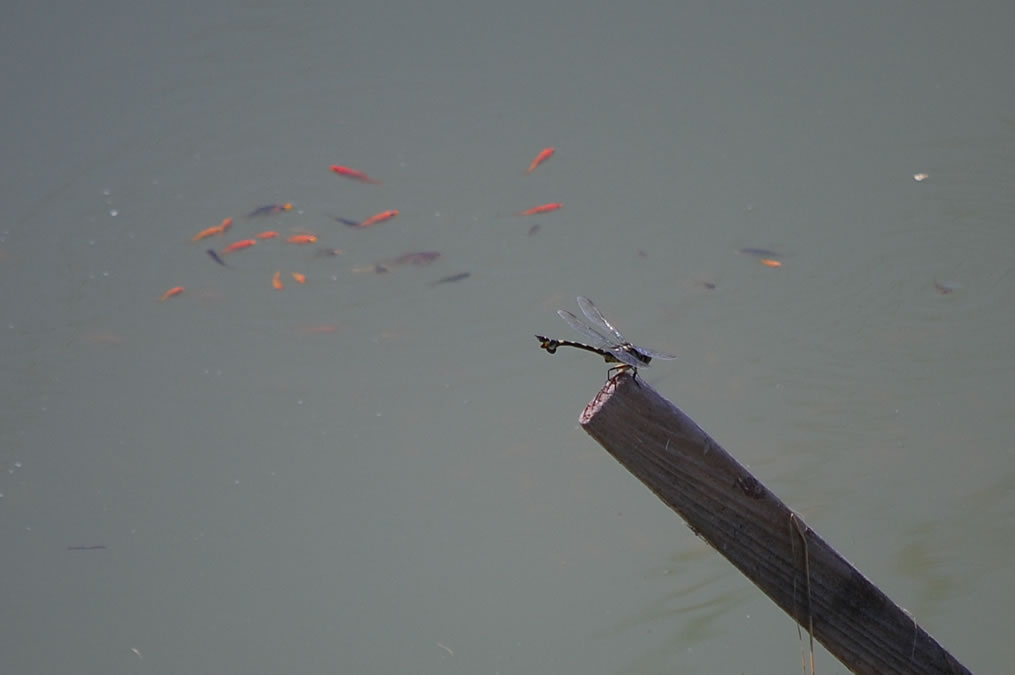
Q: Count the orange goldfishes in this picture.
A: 13